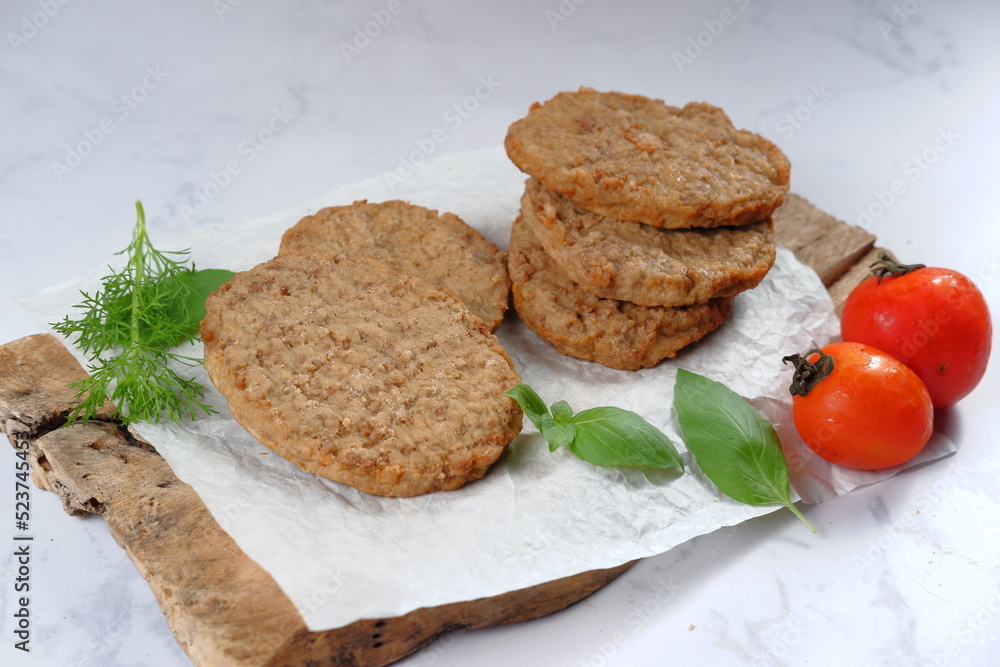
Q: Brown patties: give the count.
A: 5